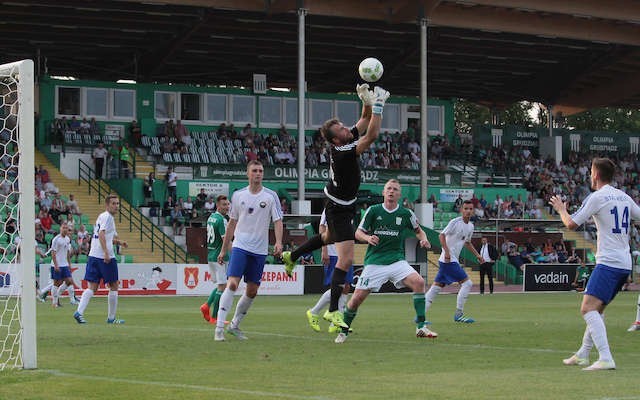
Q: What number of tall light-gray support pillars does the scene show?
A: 2